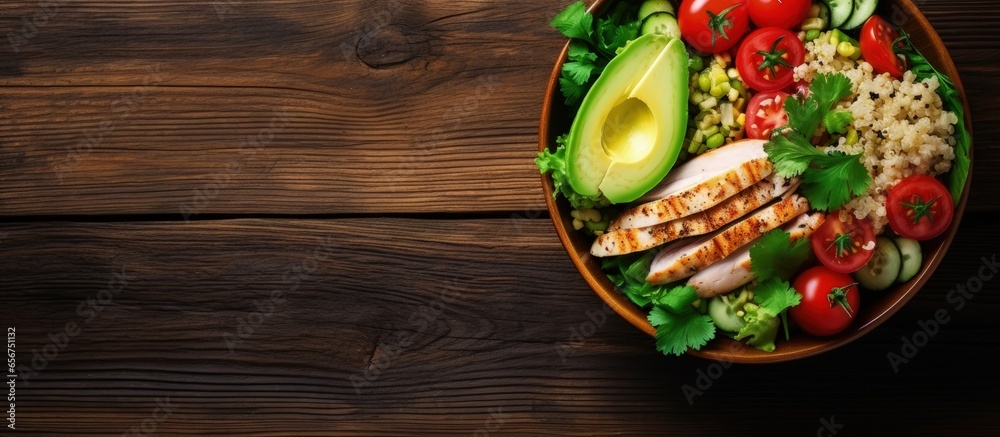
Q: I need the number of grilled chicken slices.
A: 4